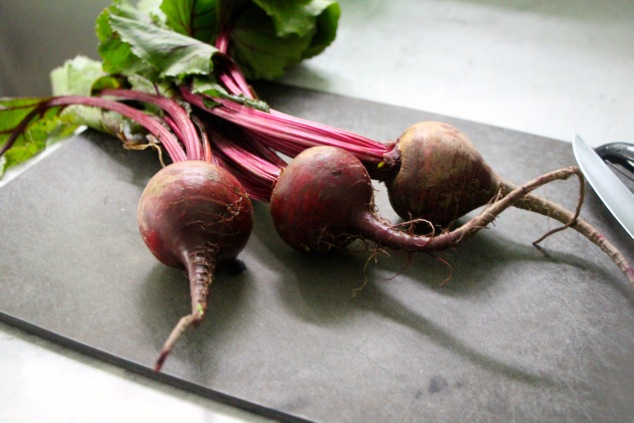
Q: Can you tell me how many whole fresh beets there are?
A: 3